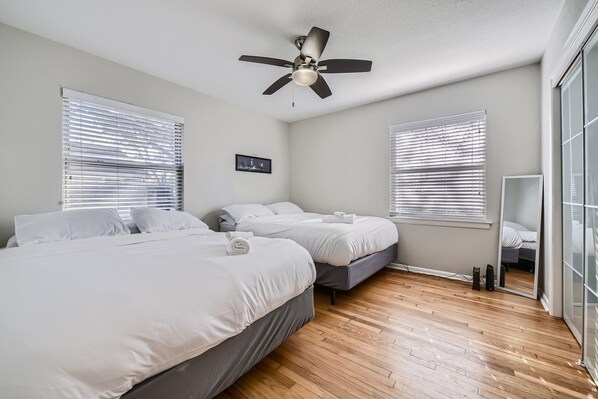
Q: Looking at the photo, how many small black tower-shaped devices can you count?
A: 2